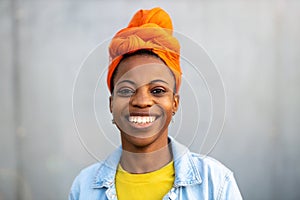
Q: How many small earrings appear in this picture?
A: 2